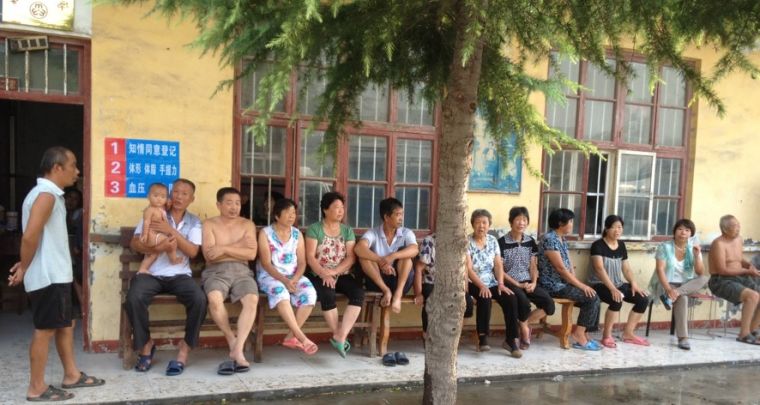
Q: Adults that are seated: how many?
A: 12